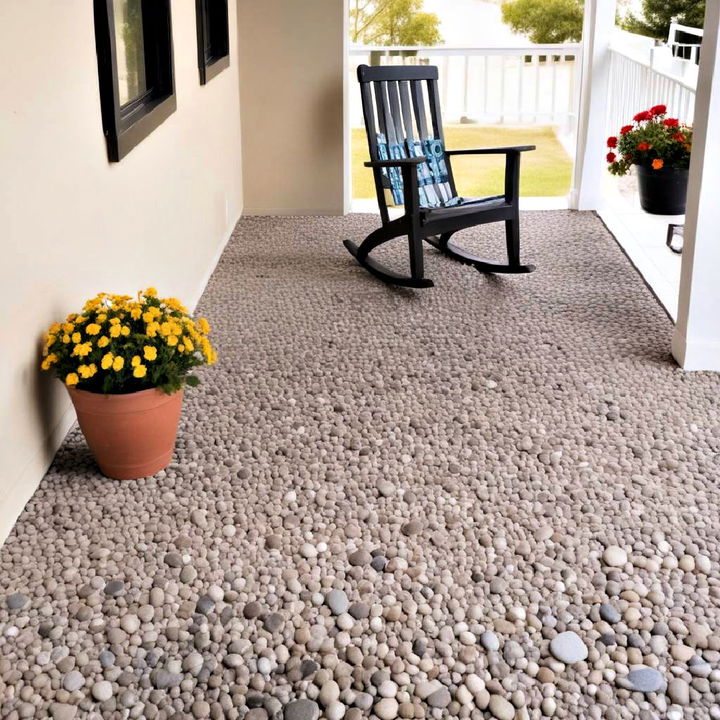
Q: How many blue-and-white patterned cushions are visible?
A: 1